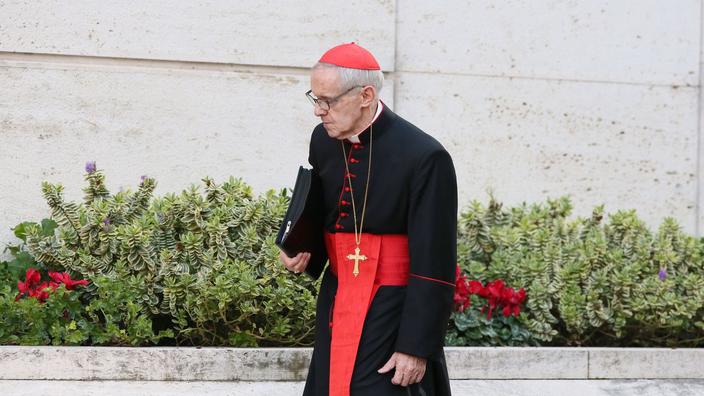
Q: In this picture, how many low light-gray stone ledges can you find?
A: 1